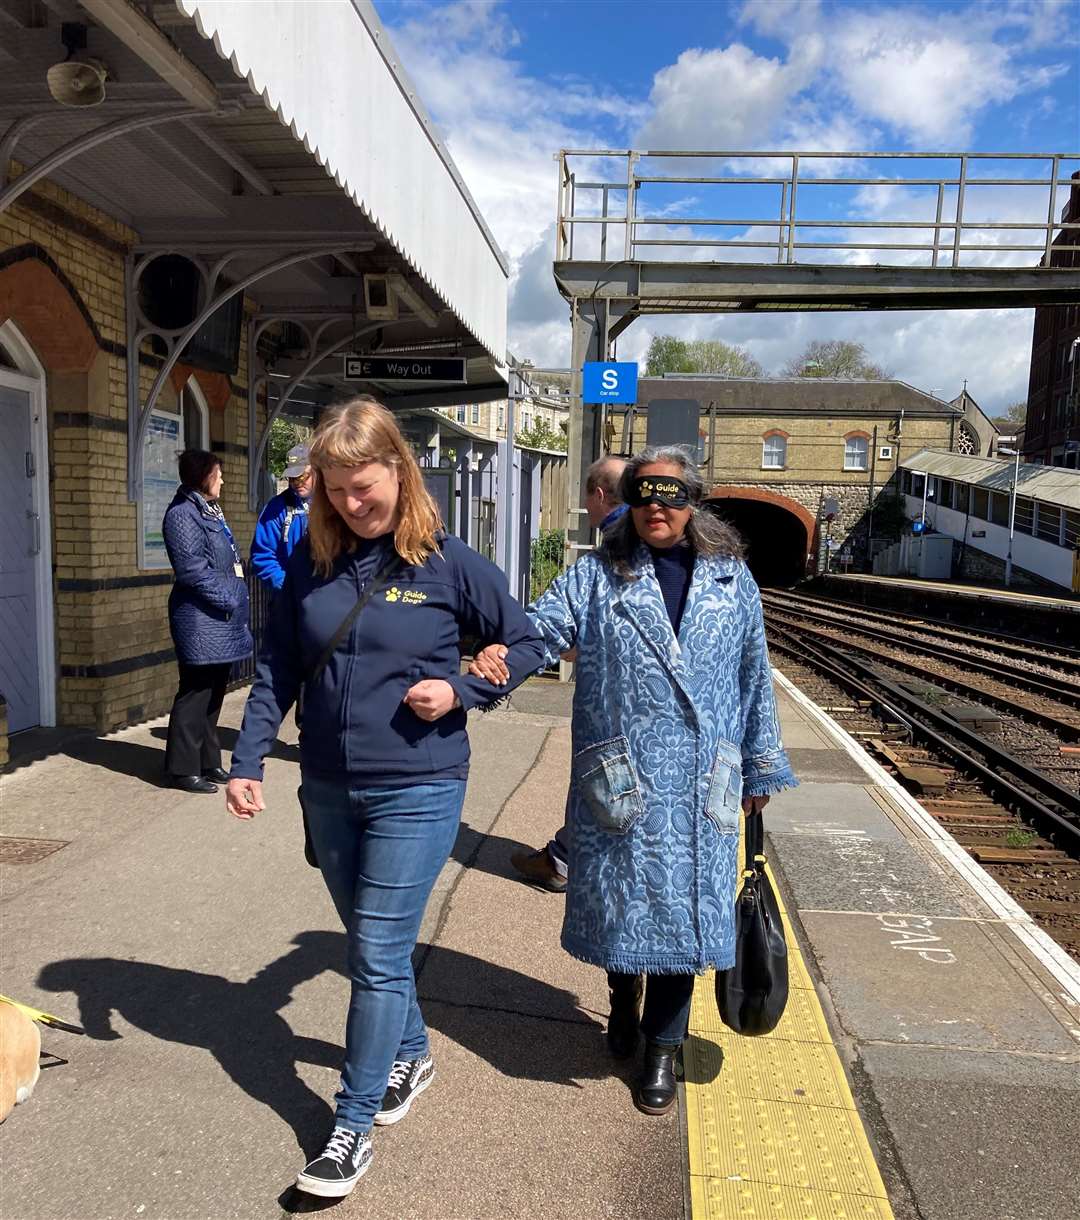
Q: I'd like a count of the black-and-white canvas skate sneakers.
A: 2